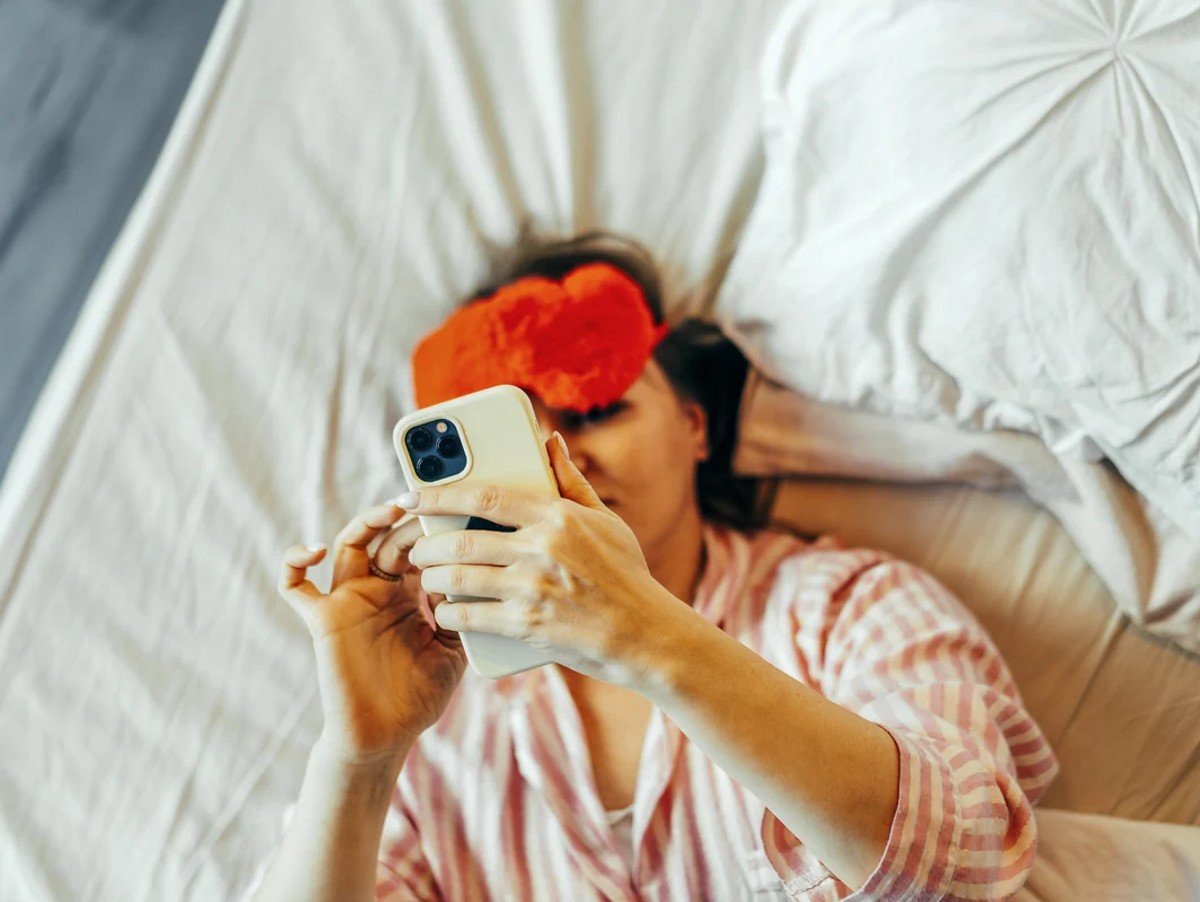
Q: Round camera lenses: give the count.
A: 3